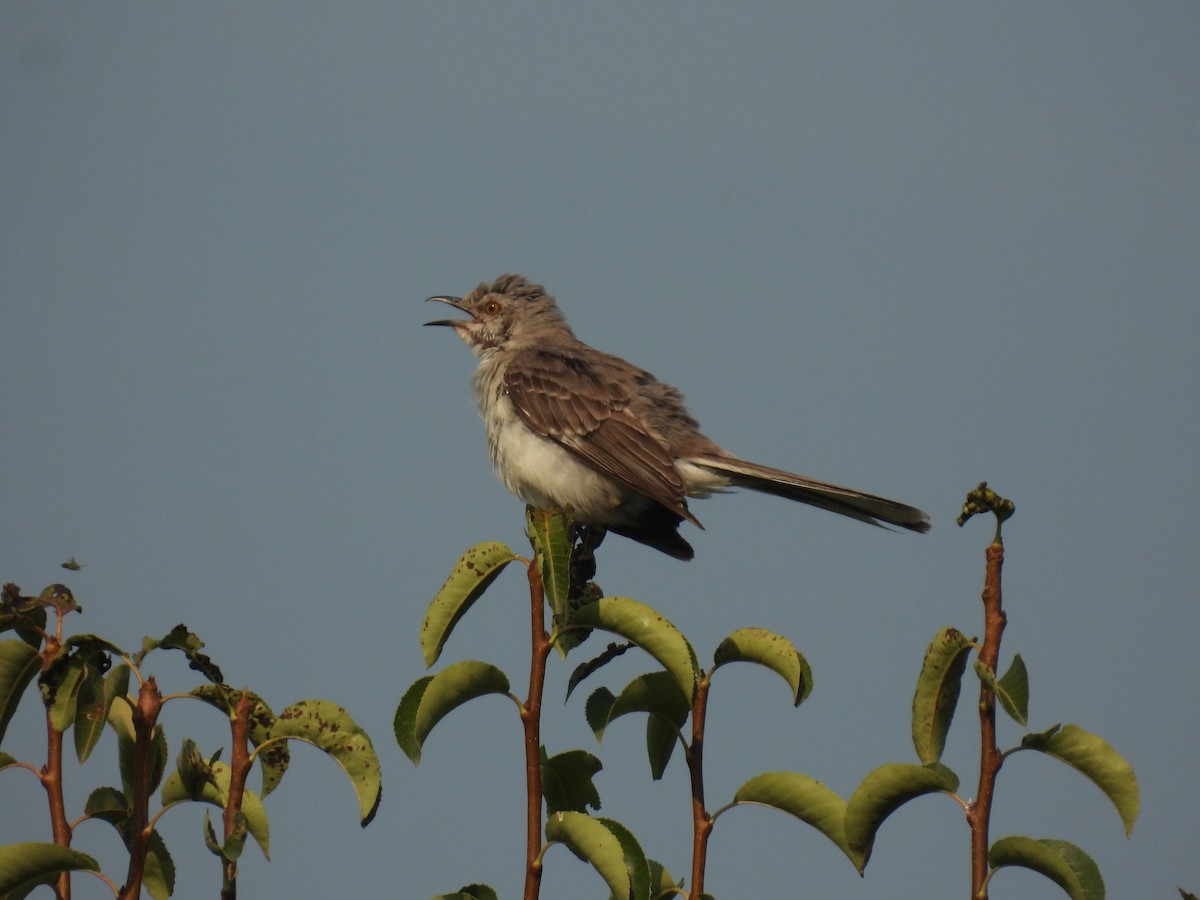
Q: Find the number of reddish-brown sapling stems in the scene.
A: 6